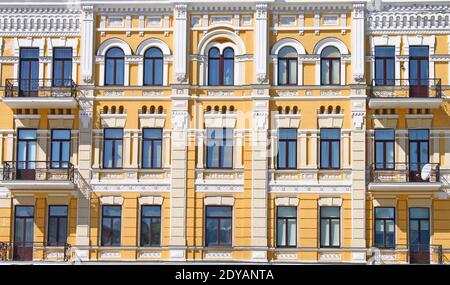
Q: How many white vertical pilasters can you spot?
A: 4